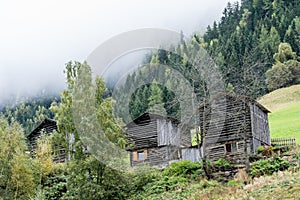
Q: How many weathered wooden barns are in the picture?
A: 3